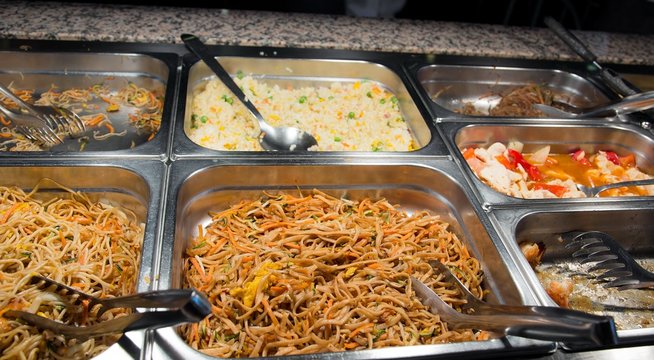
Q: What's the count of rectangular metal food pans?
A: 7